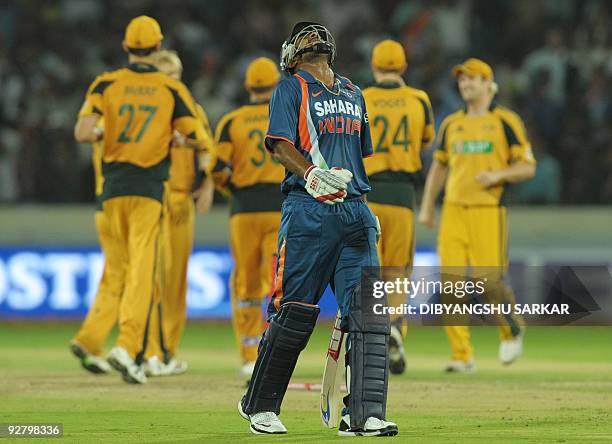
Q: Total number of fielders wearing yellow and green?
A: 5